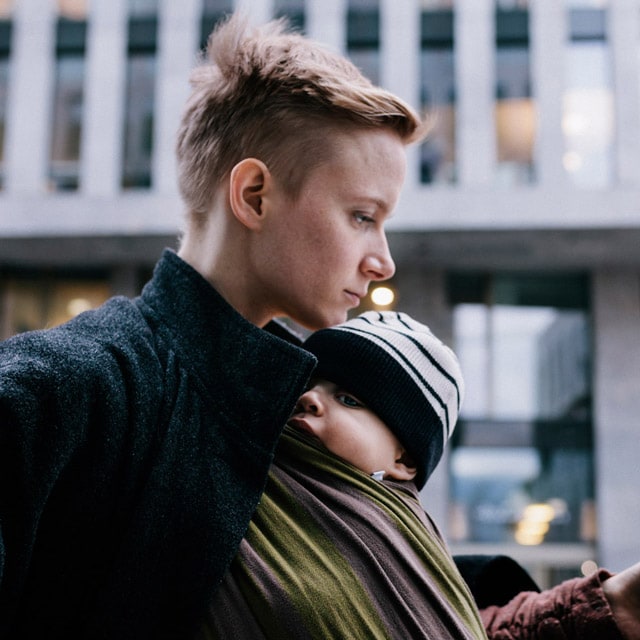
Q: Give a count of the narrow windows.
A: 9